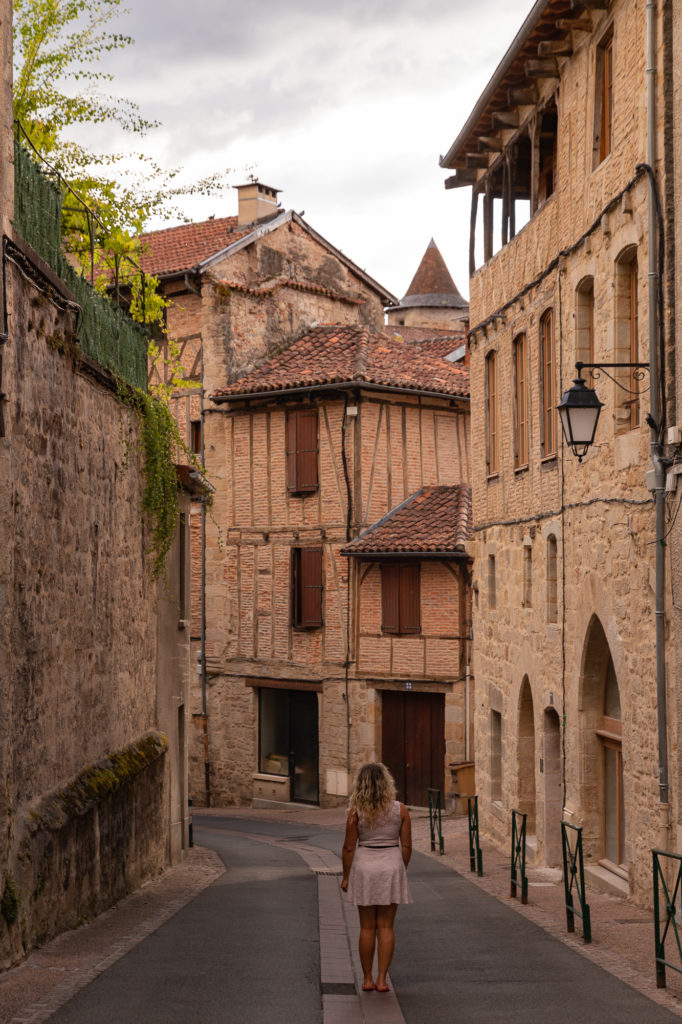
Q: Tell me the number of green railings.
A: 5